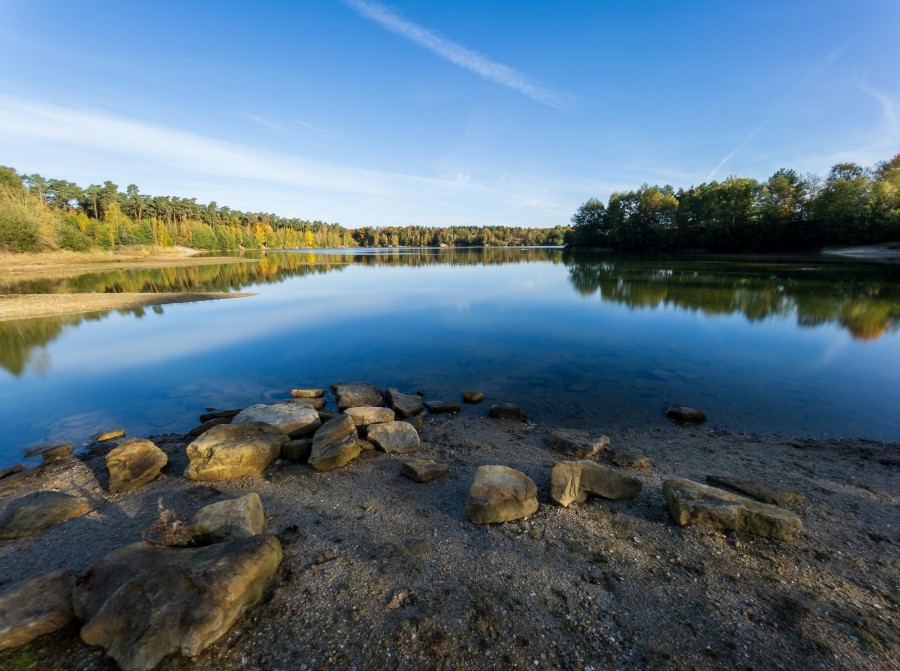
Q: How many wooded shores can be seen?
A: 3